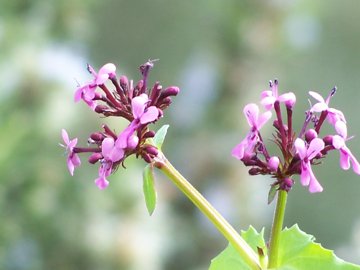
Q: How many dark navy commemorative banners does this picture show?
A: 0